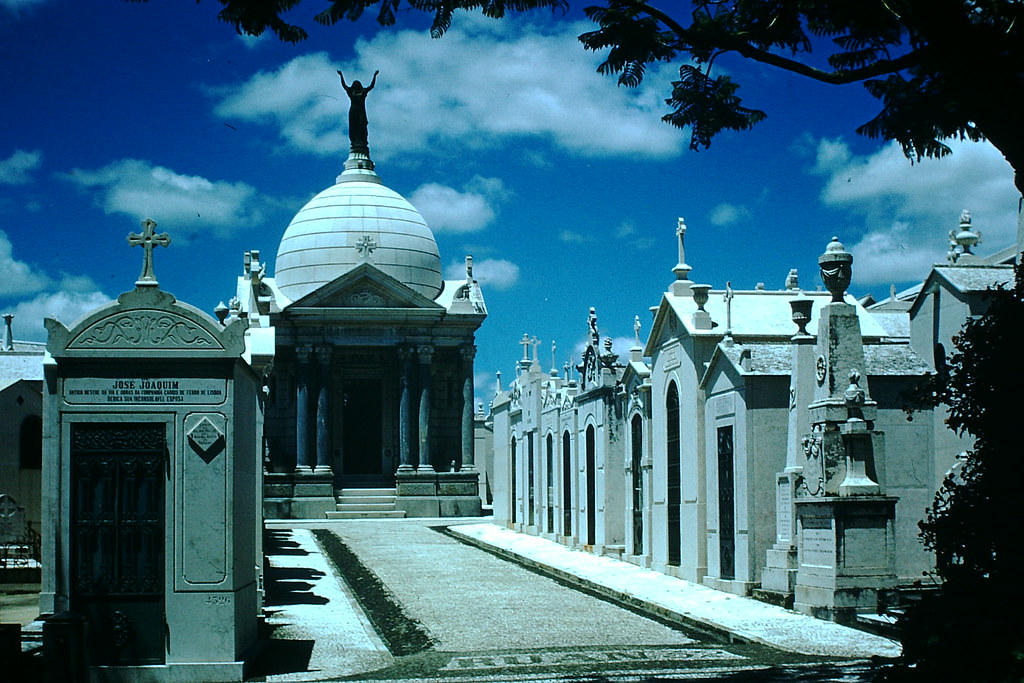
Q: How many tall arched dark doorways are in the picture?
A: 6